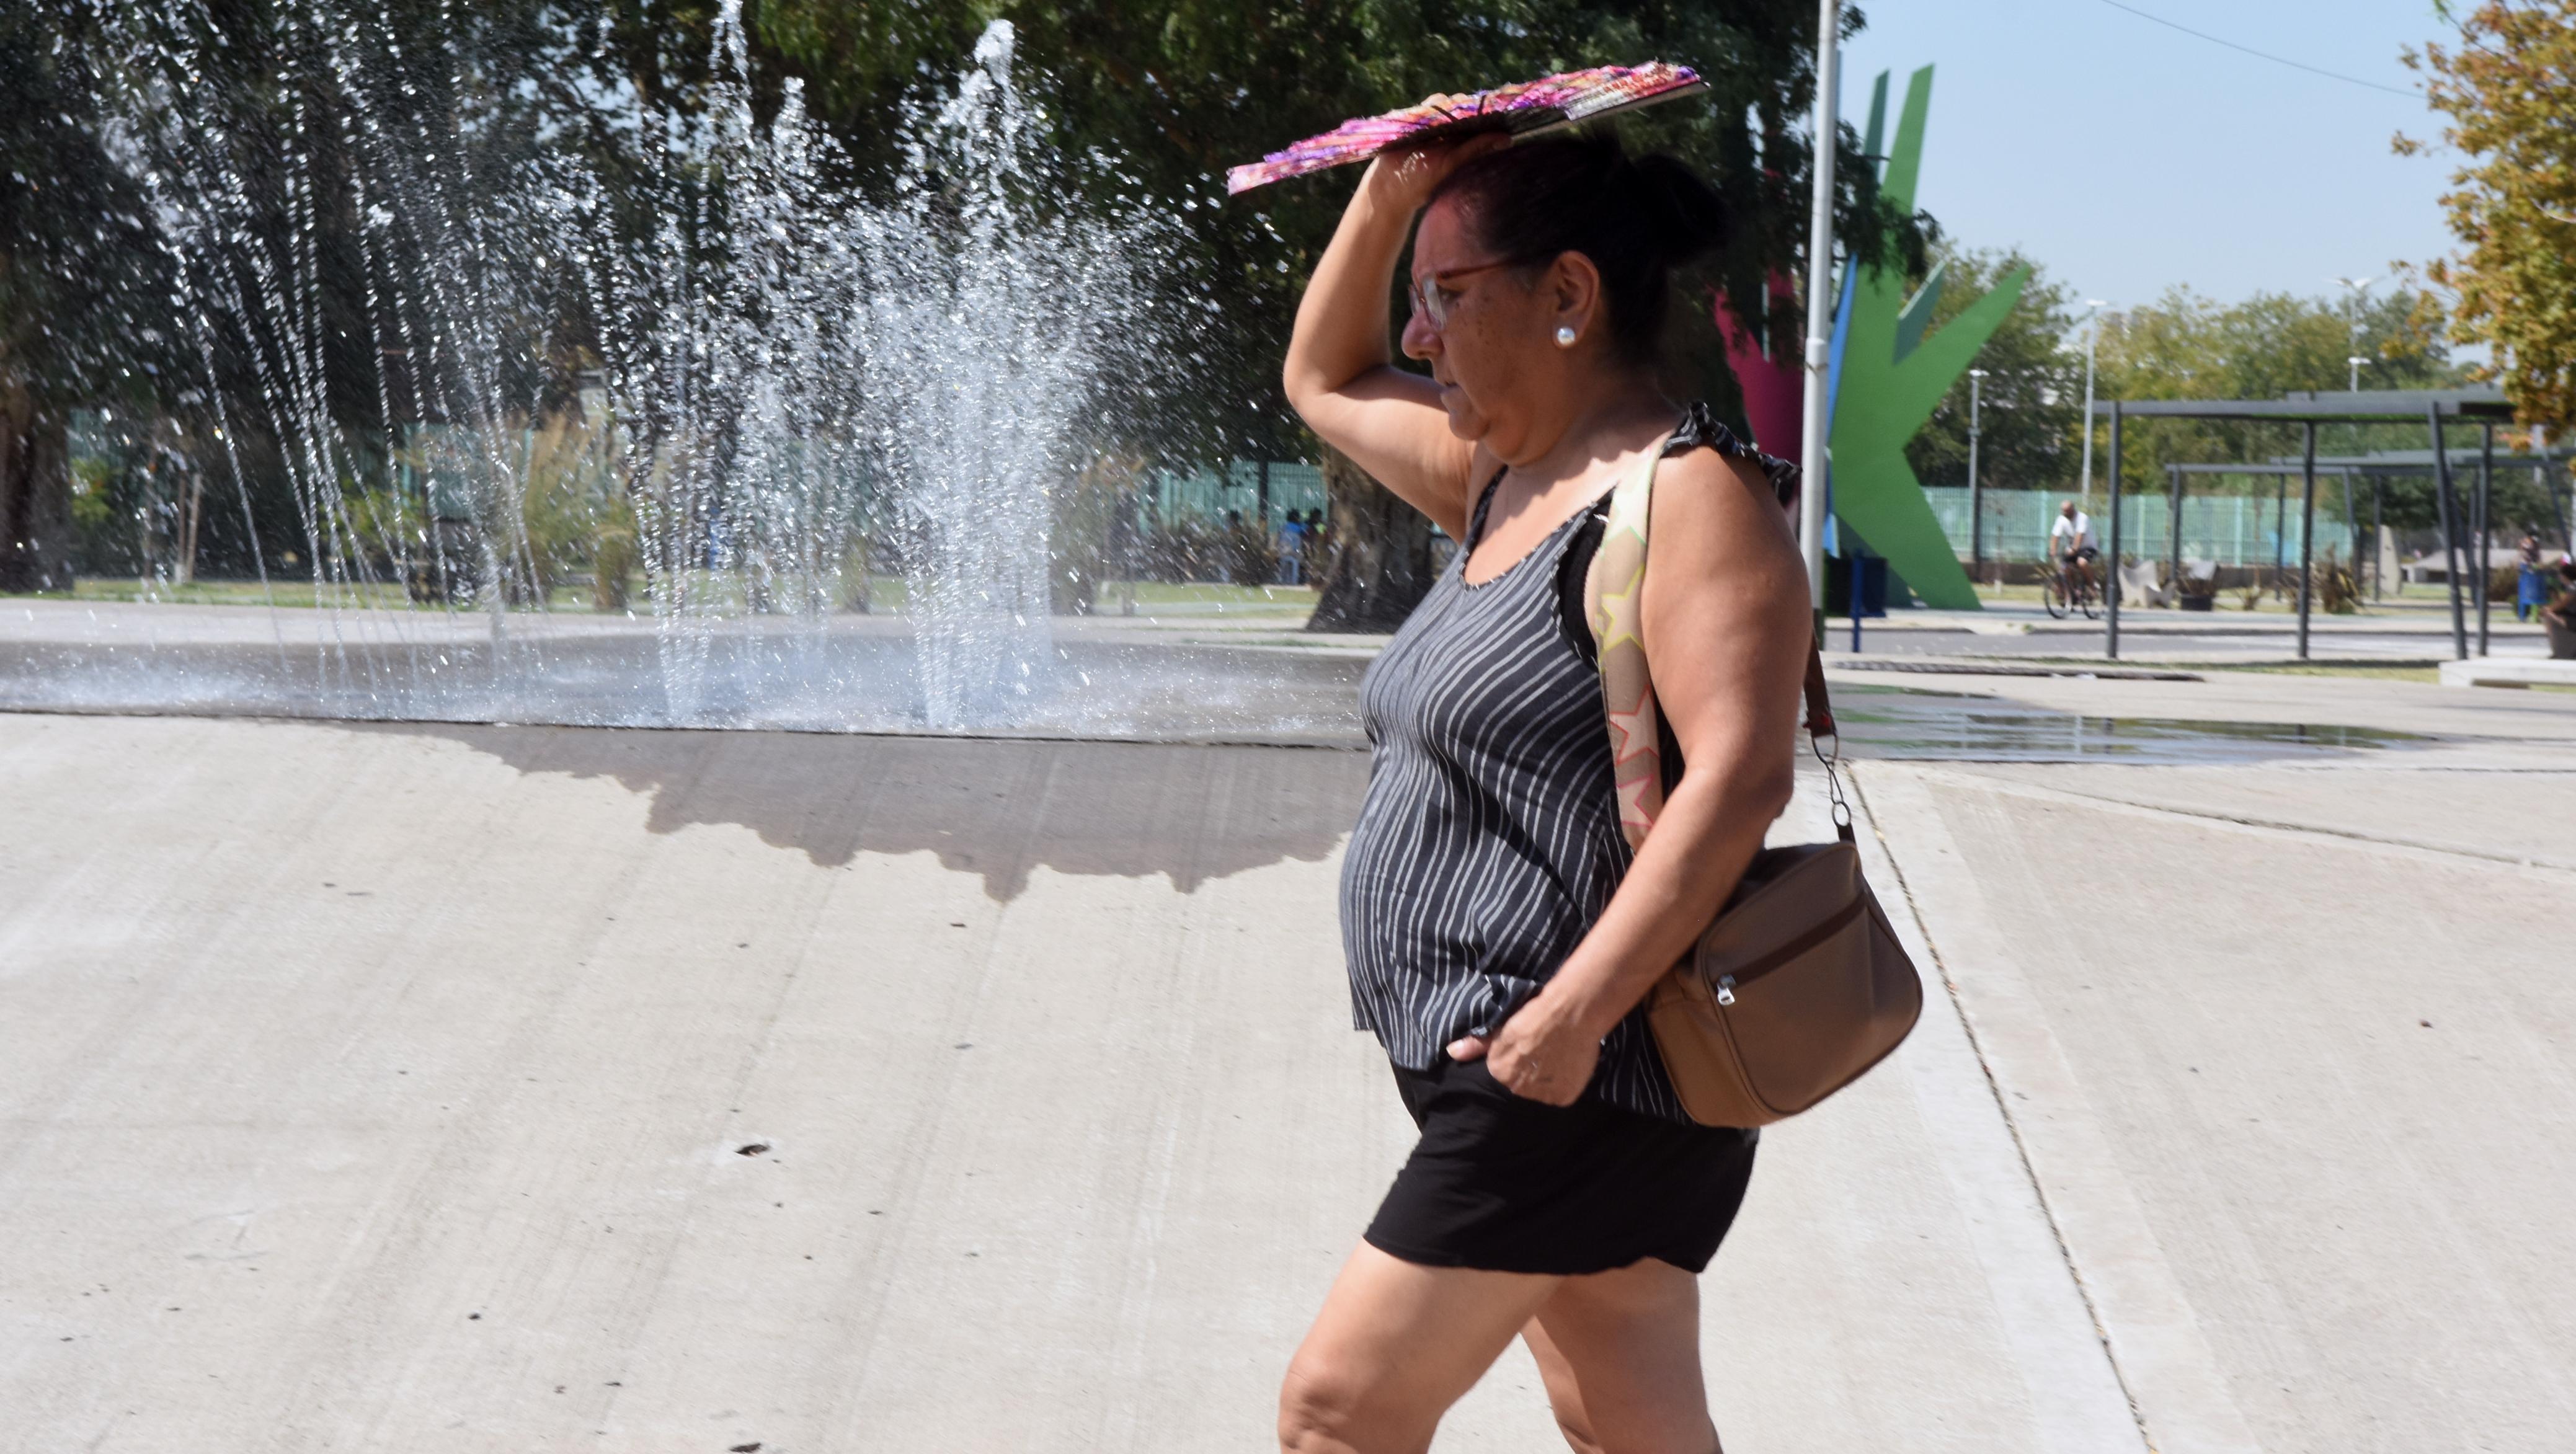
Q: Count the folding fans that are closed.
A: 0